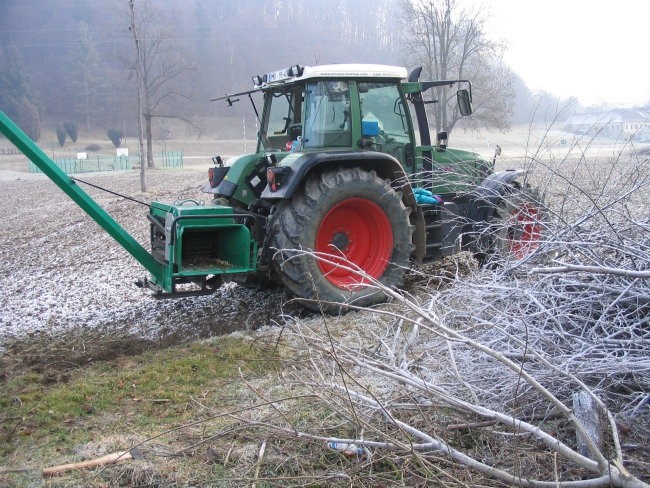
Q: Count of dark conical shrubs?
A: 3